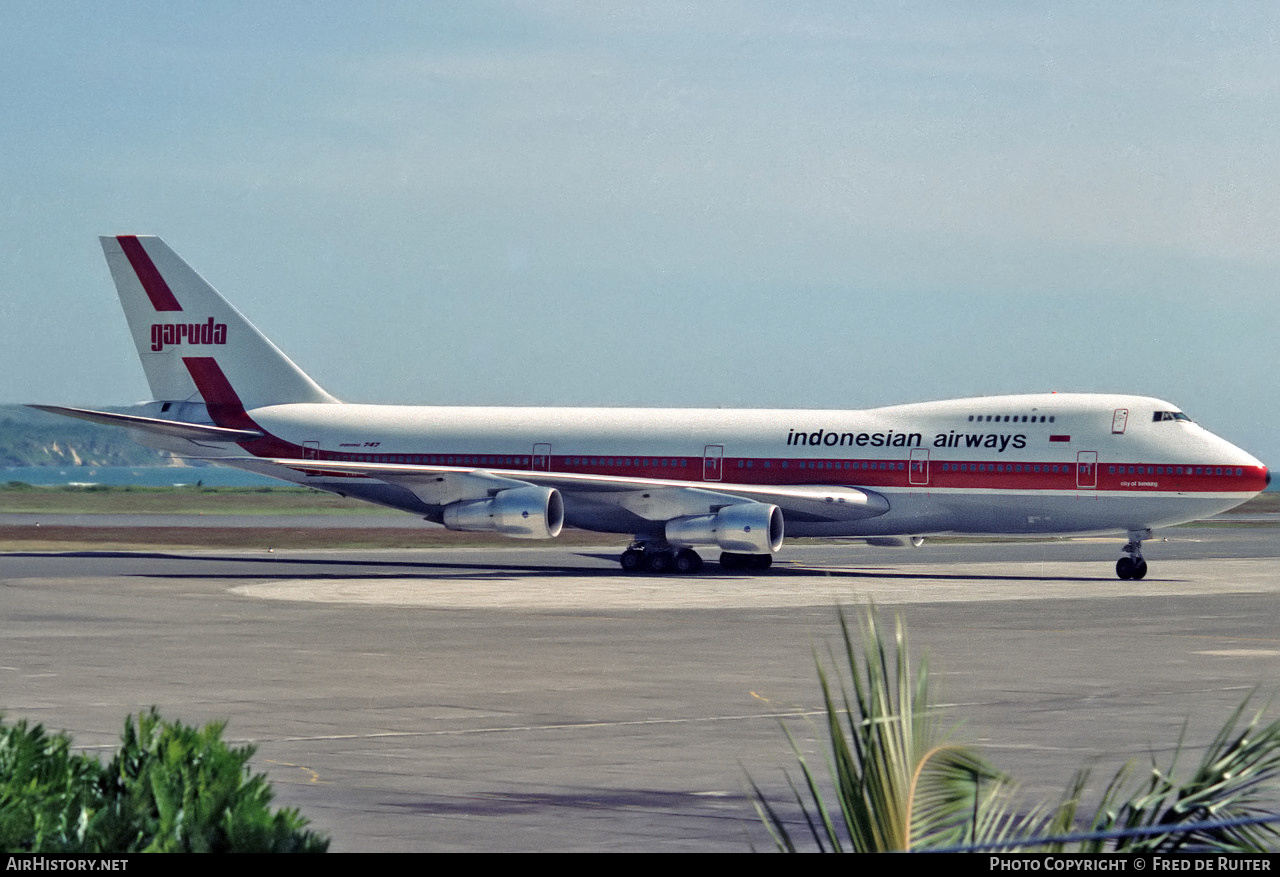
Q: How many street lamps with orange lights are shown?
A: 0